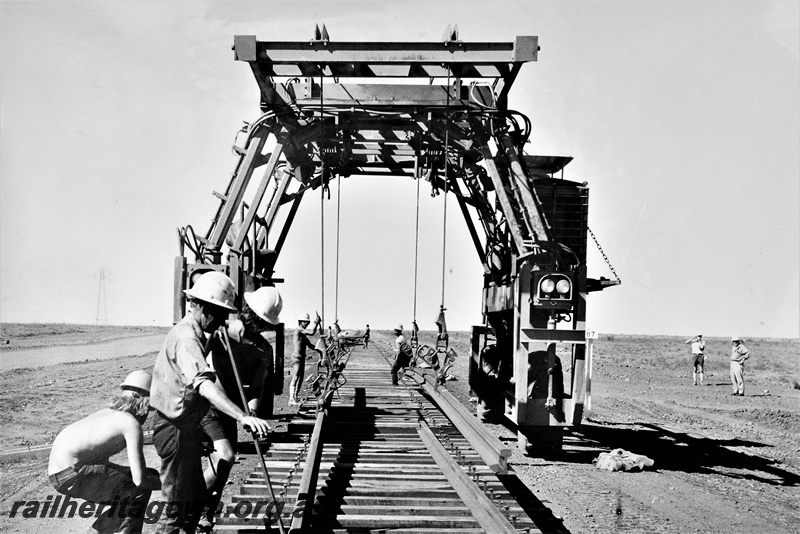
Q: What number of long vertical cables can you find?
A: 4